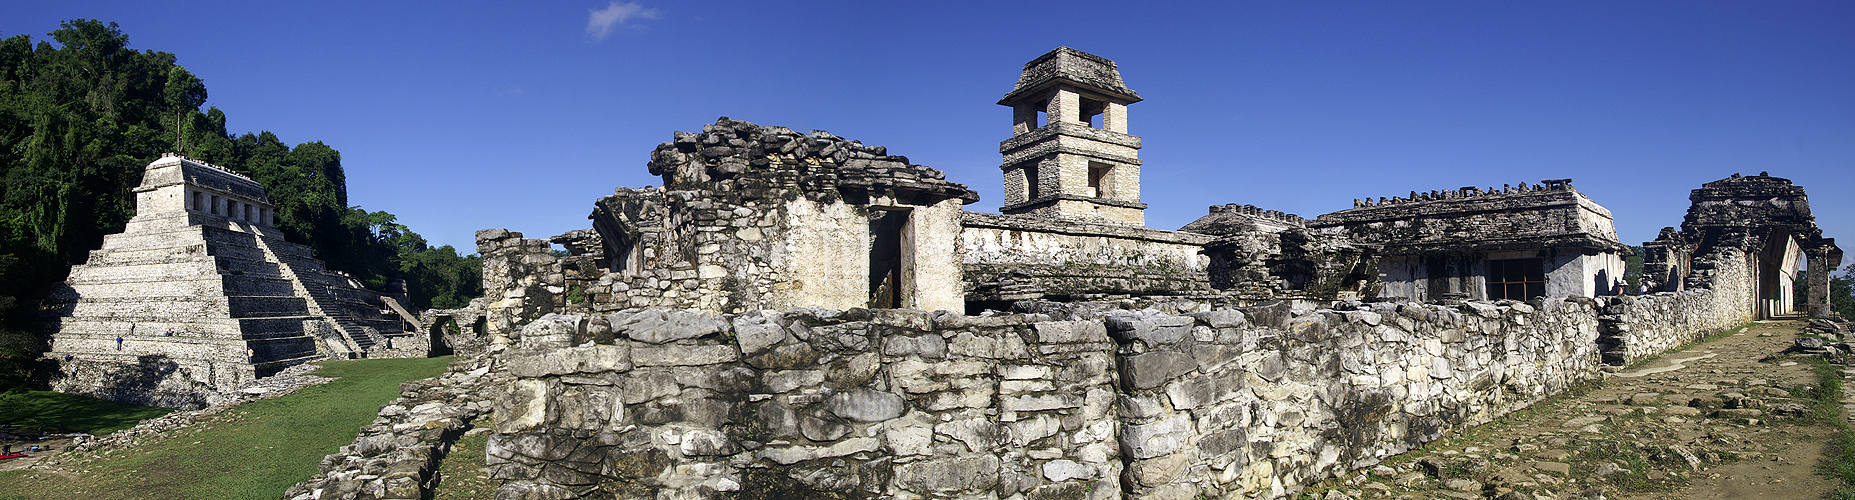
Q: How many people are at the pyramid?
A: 6